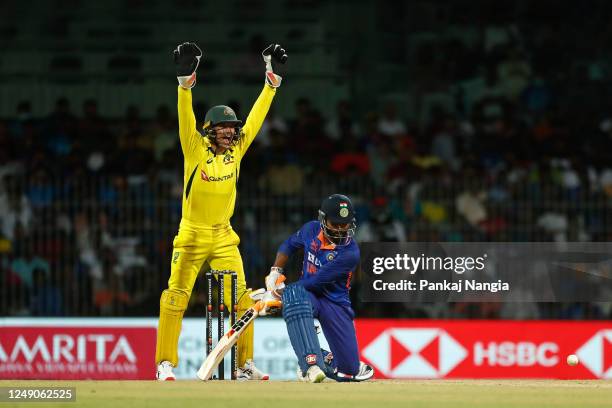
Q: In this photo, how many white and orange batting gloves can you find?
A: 2